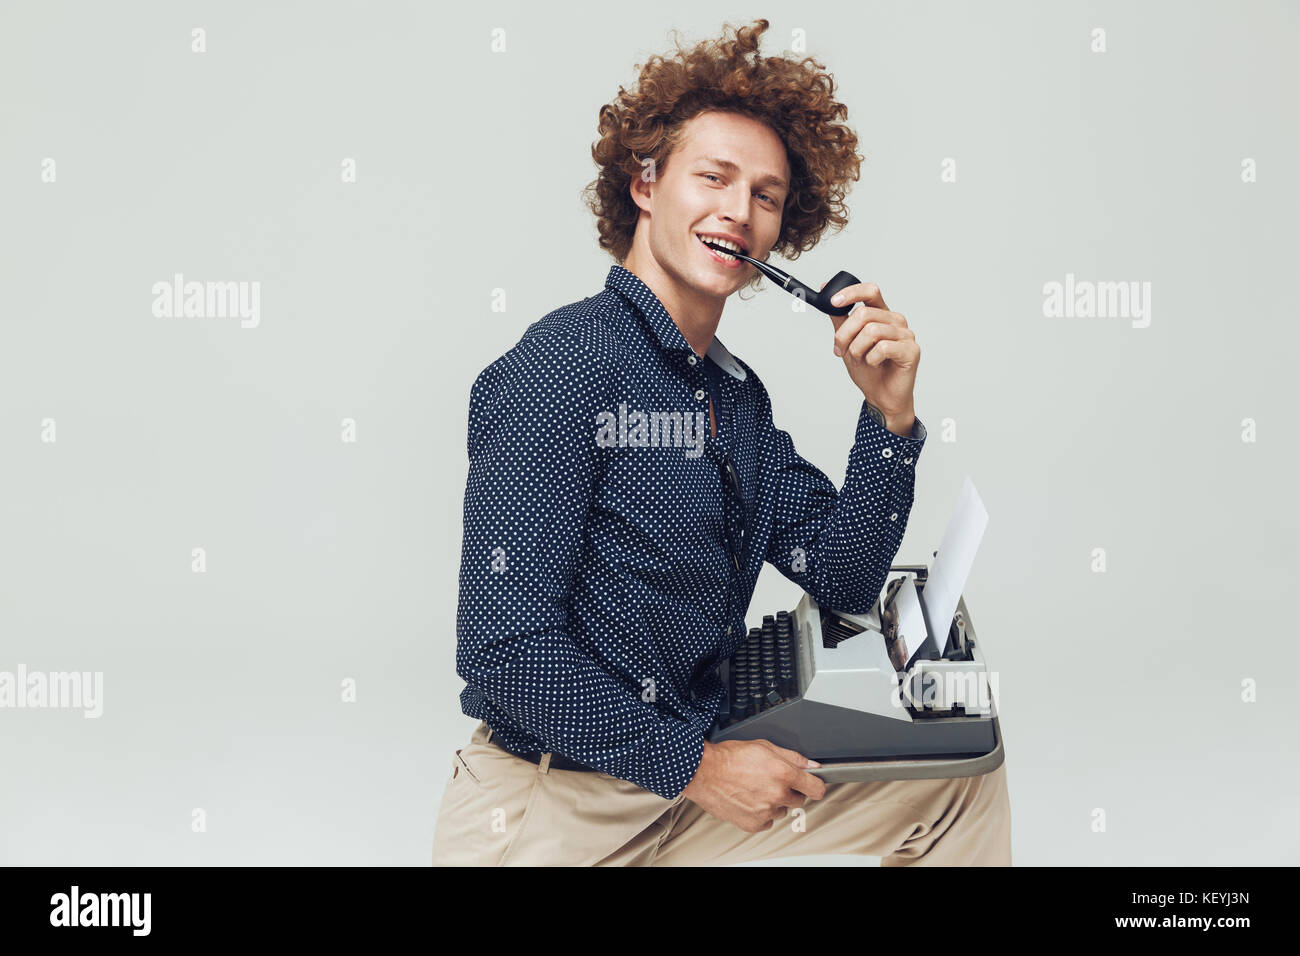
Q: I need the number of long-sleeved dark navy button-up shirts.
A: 1